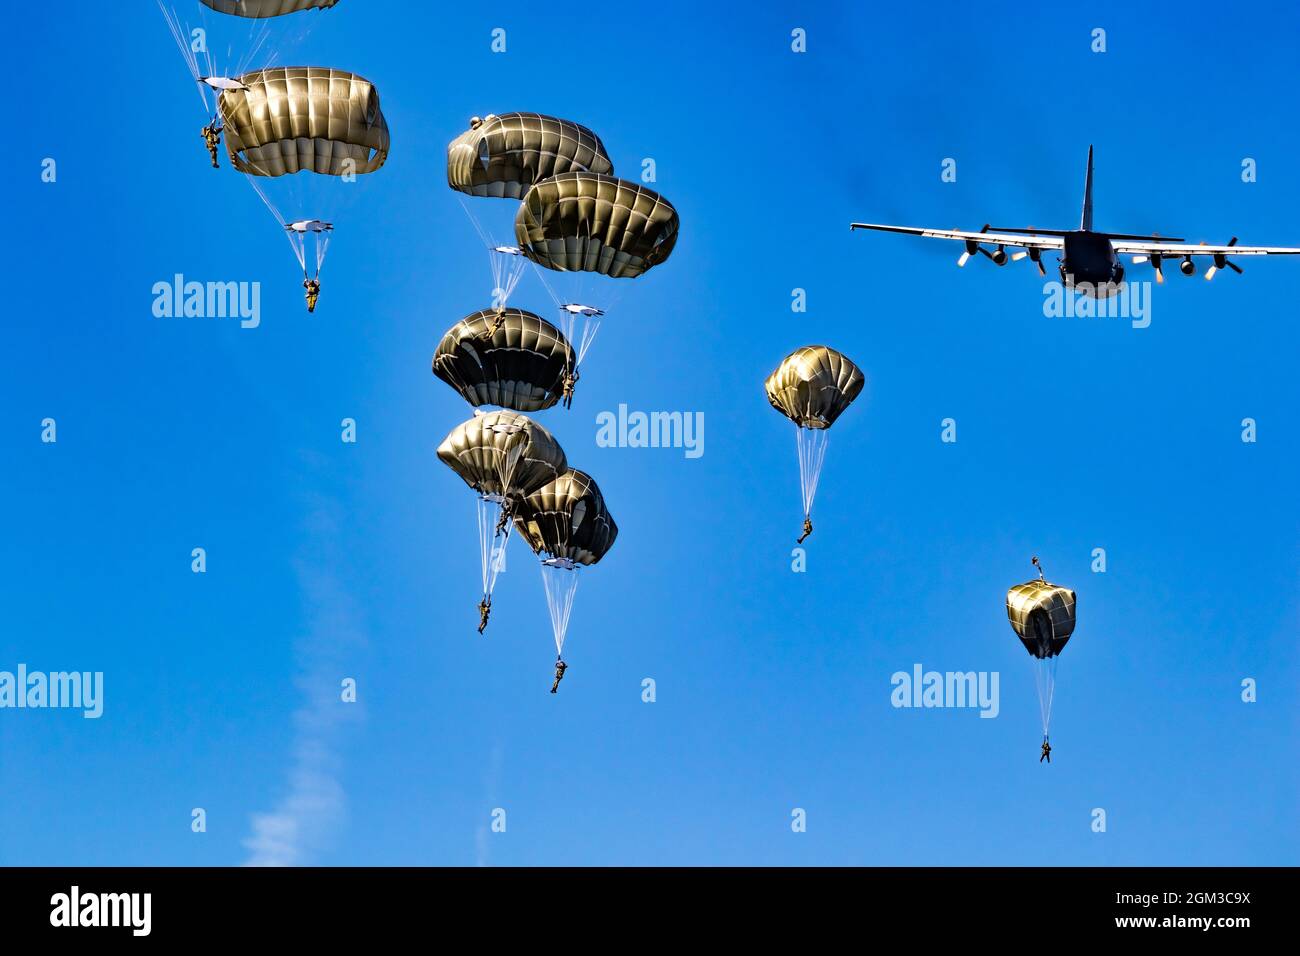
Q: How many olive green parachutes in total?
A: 9